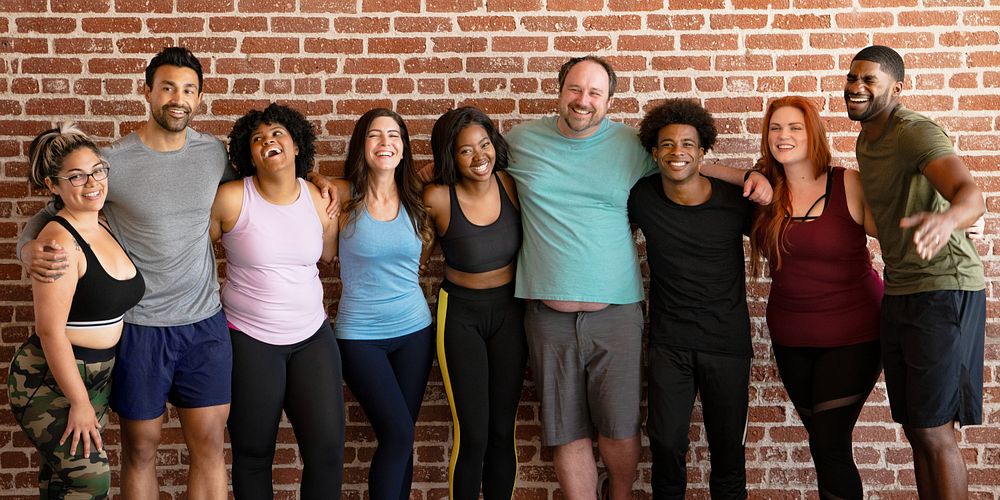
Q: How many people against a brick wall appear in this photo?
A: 9